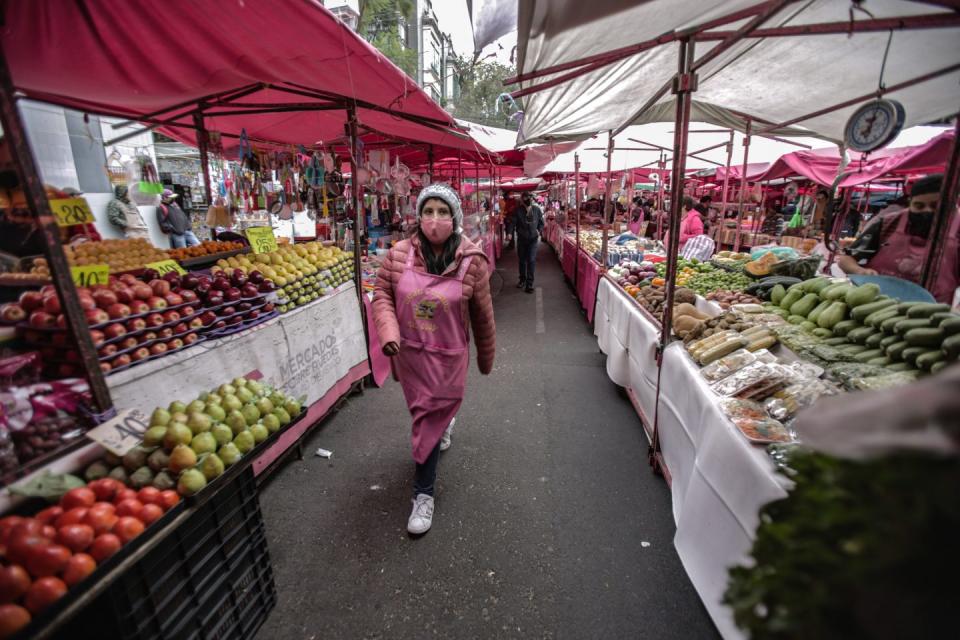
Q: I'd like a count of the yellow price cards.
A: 4